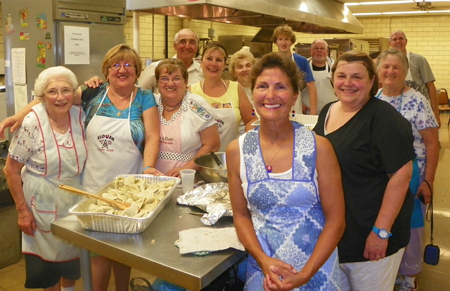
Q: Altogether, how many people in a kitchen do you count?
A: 12